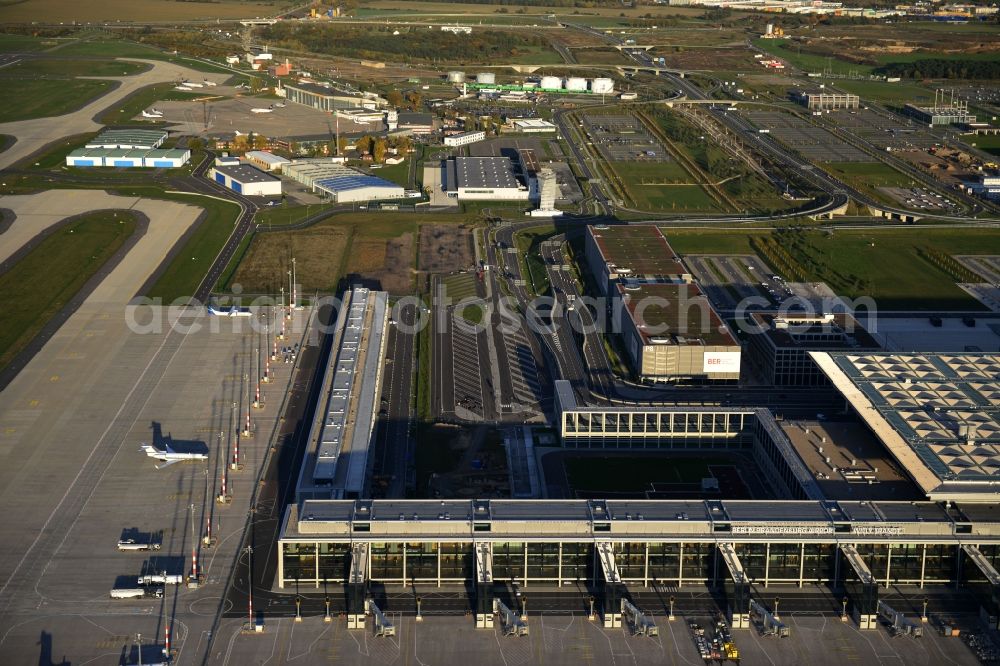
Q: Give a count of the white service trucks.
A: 3